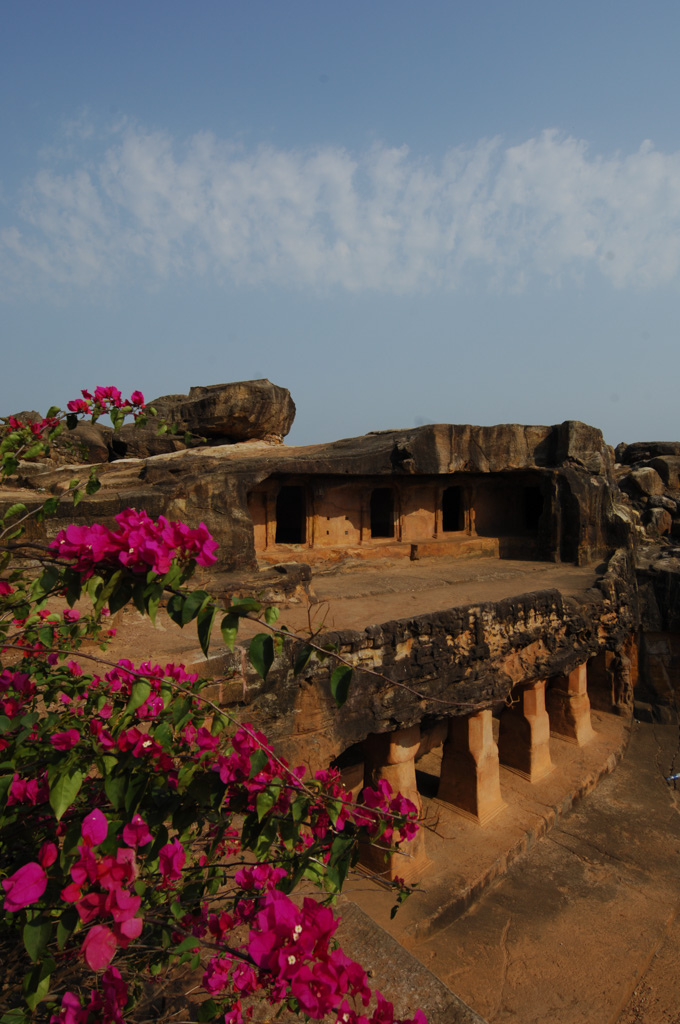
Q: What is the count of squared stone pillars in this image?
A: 4